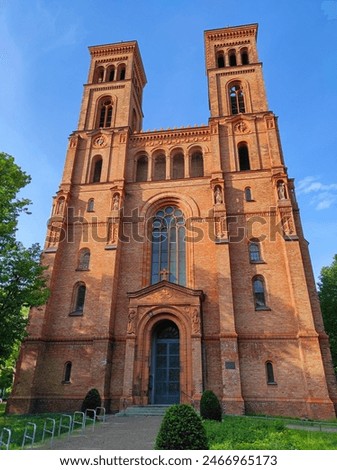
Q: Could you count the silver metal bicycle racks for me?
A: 7